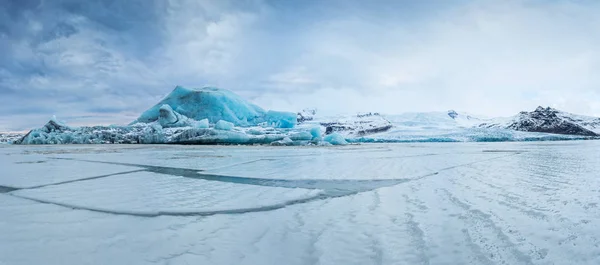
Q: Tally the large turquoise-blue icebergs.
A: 1